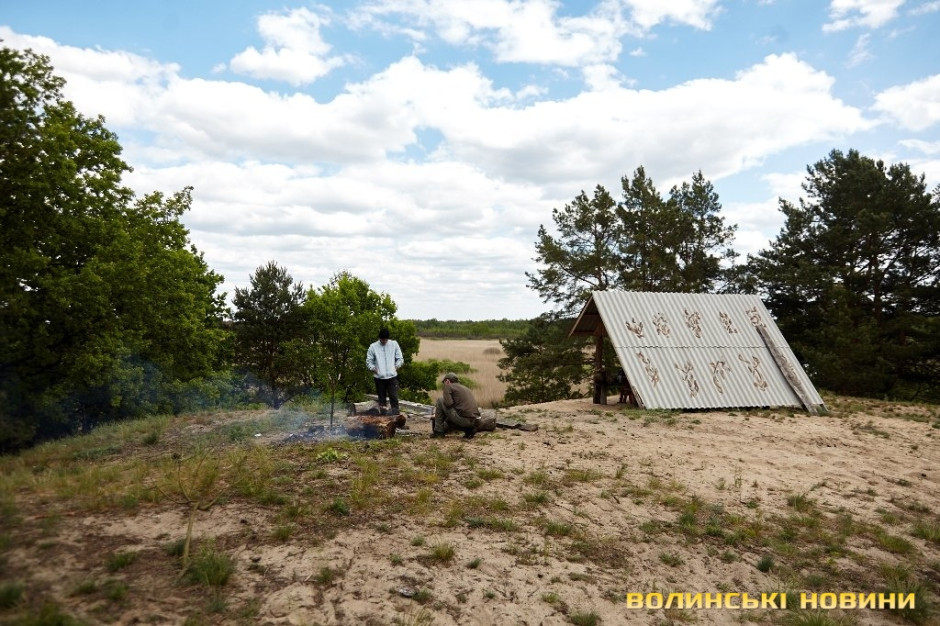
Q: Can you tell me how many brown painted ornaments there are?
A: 9